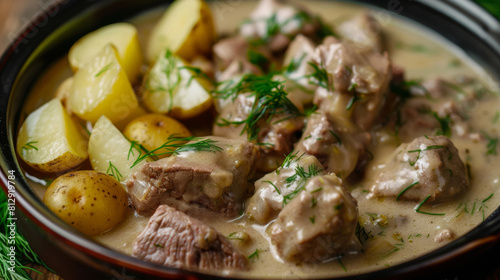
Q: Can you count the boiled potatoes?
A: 8